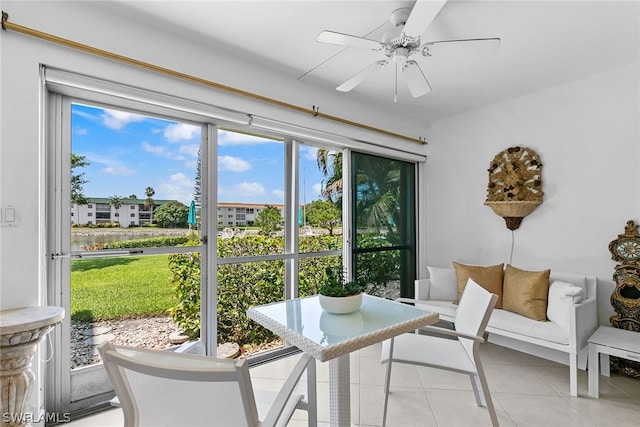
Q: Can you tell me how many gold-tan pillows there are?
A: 2